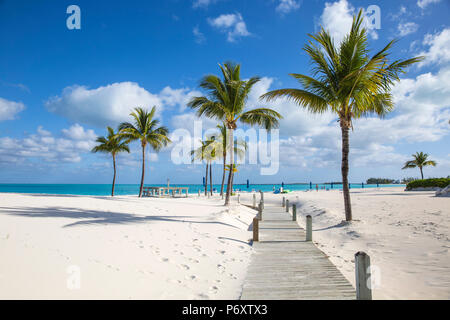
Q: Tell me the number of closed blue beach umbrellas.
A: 8